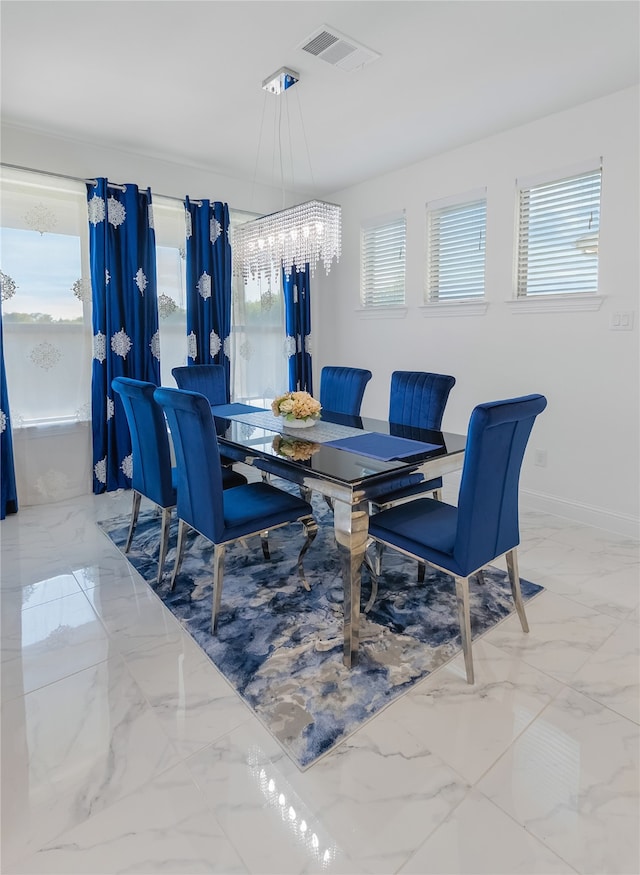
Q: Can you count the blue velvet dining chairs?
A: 6